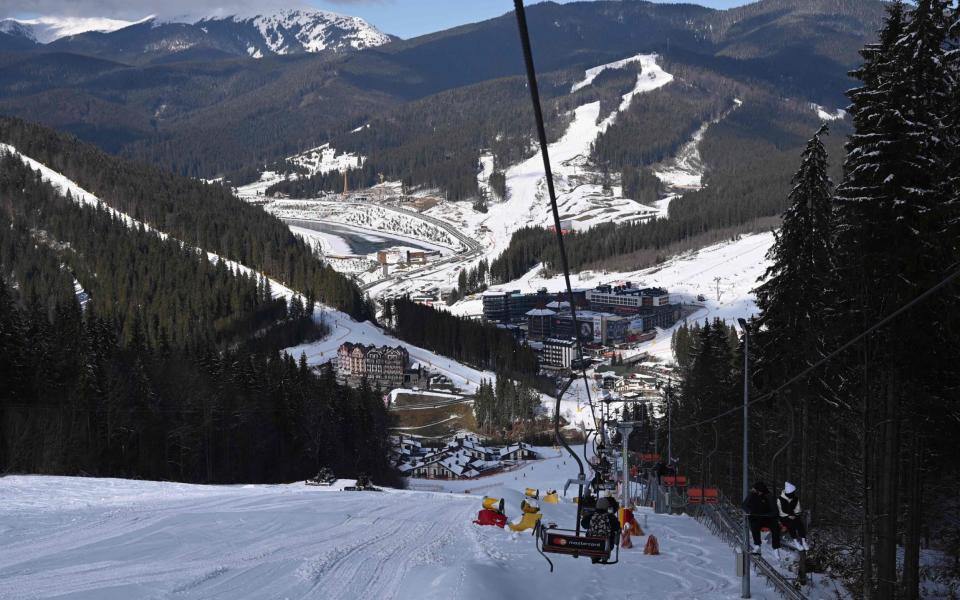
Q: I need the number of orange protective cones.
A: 3